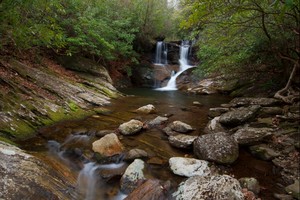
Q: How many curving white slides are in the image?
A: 0